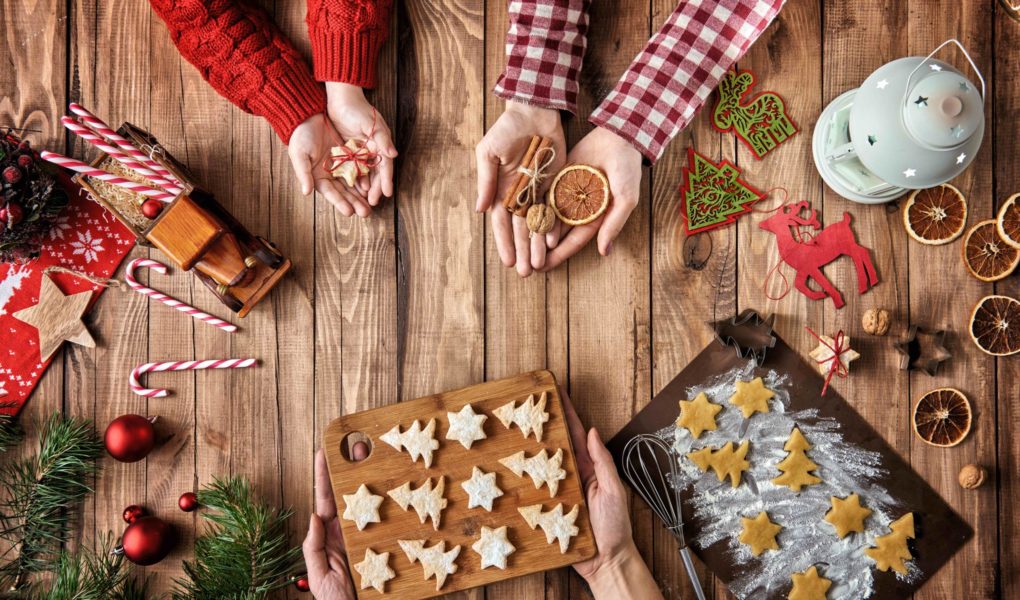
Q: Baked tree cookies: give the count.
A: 6